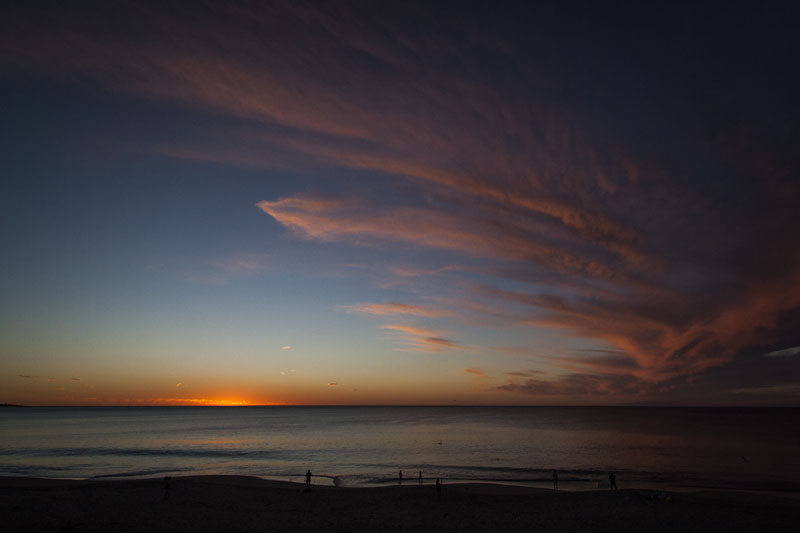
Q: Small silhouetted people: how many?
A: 7